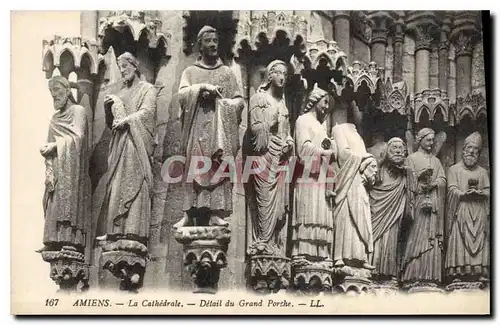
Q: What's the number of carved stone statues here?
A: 9